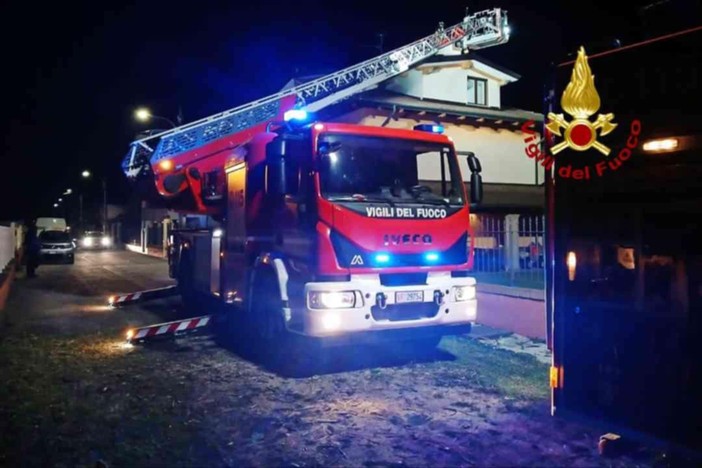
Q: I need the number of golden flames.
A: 1